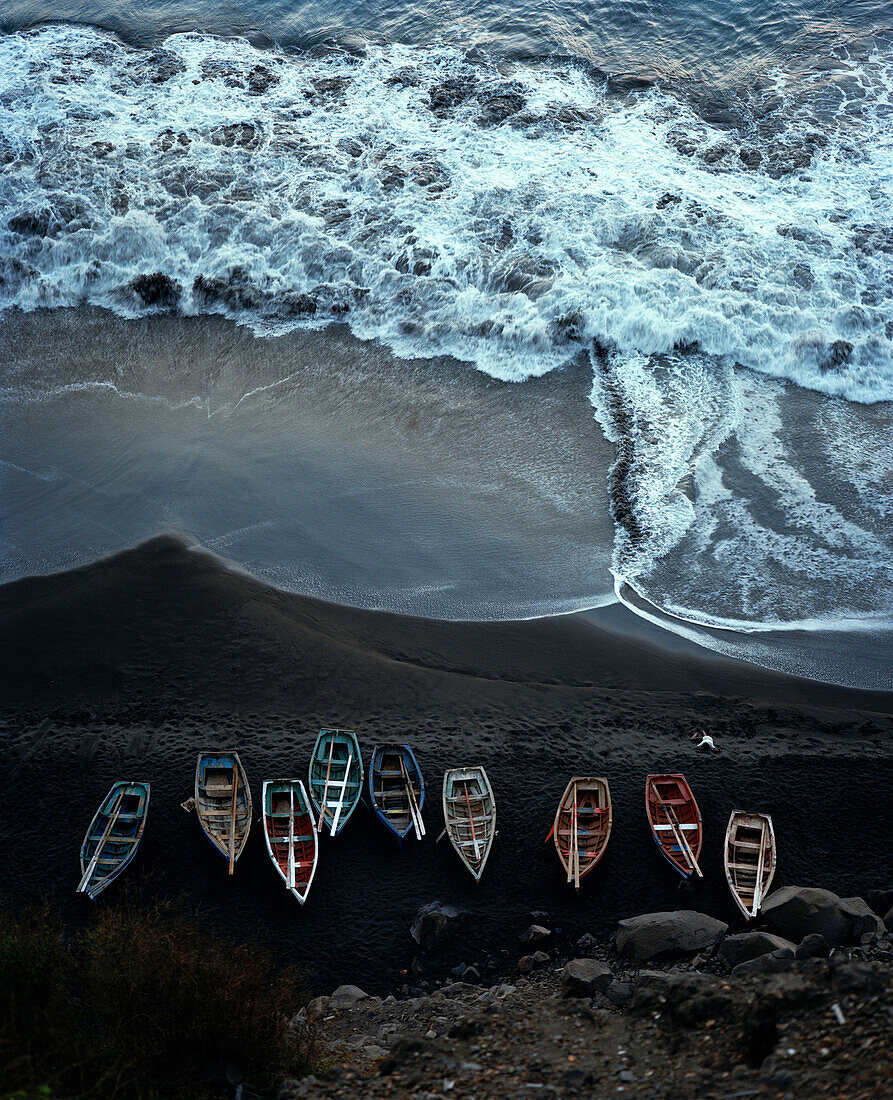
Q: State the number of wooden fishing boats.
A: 9